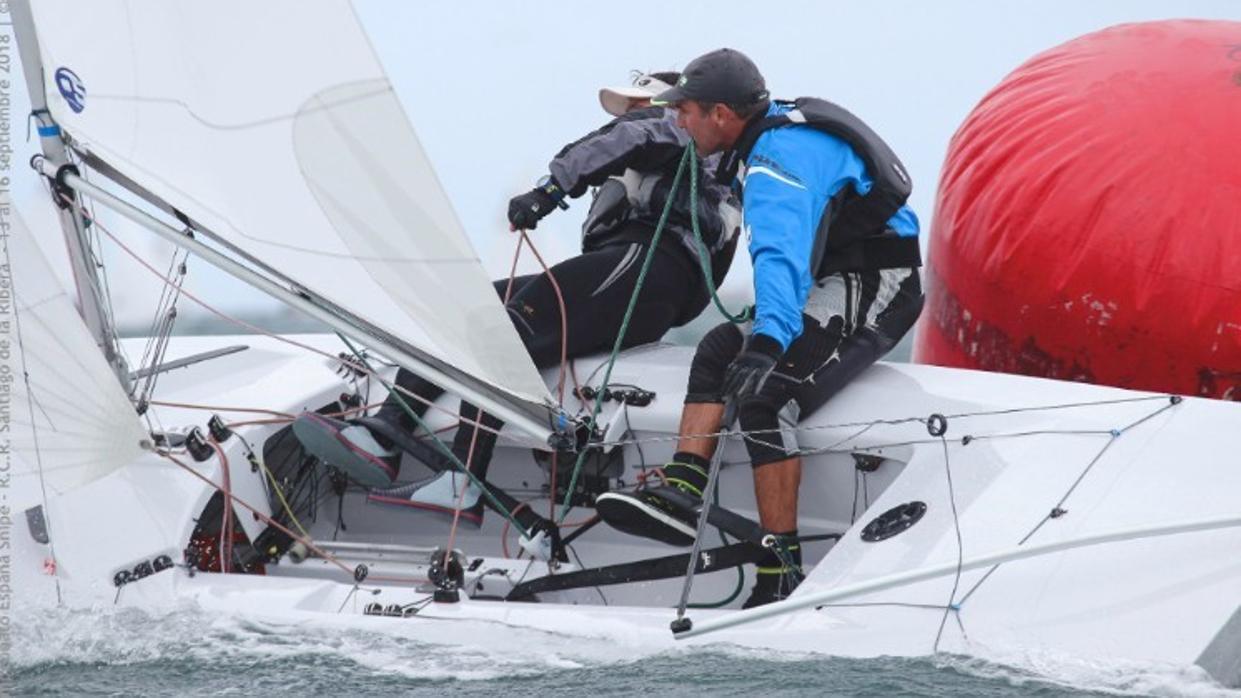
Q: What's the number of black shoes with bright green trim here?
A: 2